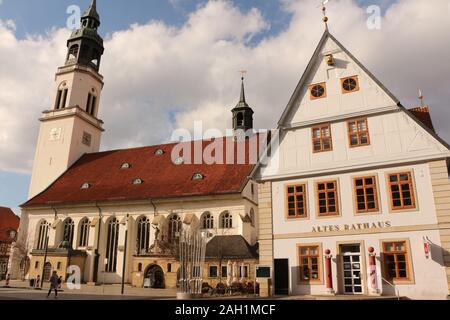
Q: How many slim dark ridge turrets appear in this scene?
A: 1